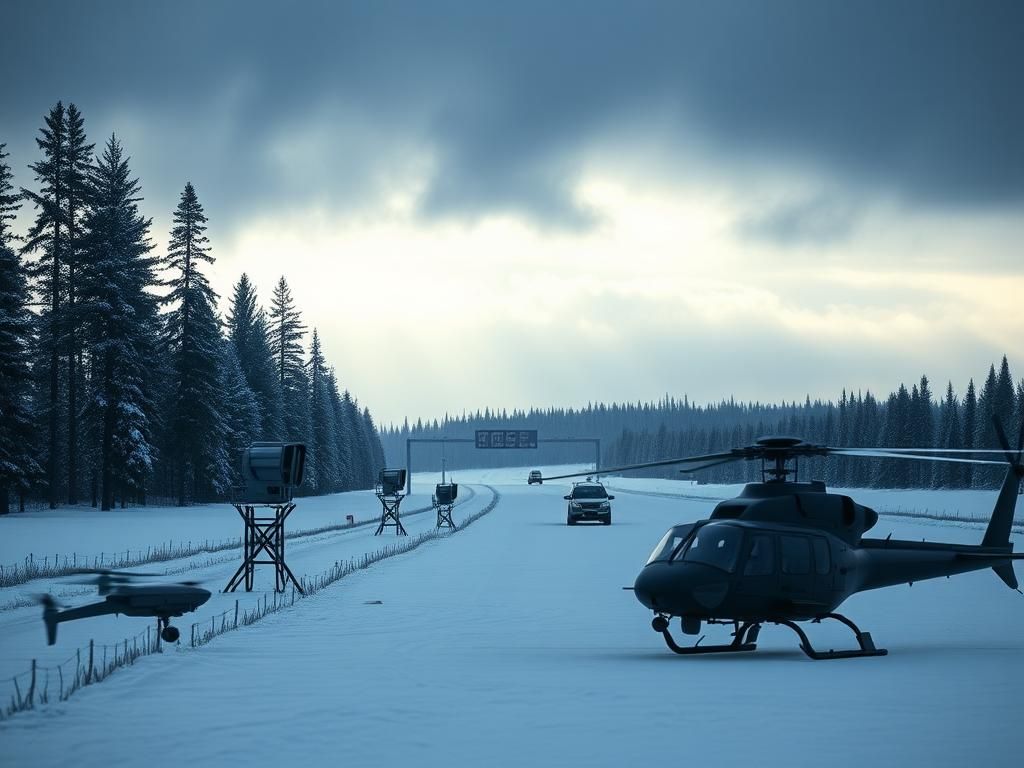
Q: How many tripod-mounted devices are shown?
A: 3